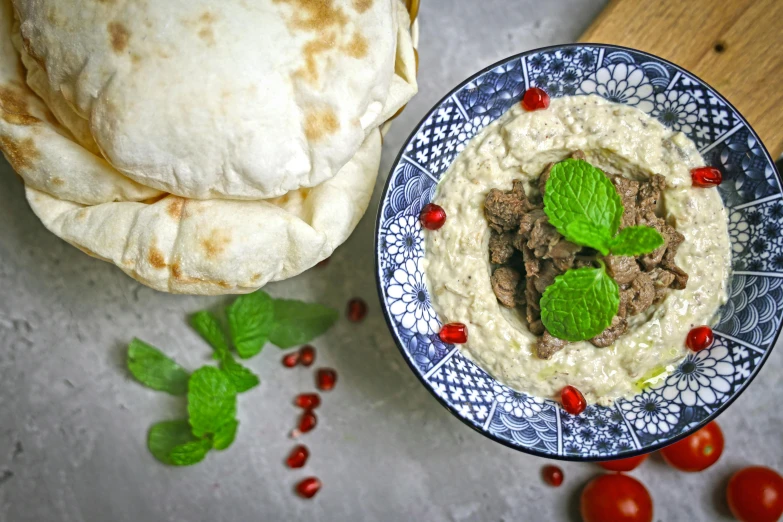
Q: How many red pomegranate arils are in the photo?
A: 15